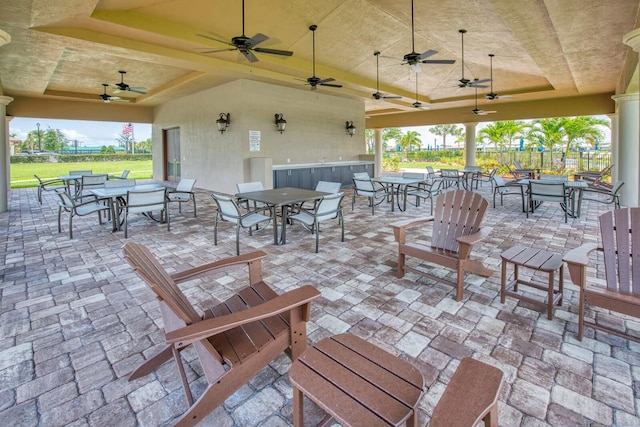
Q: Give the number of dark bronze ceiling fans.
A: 10